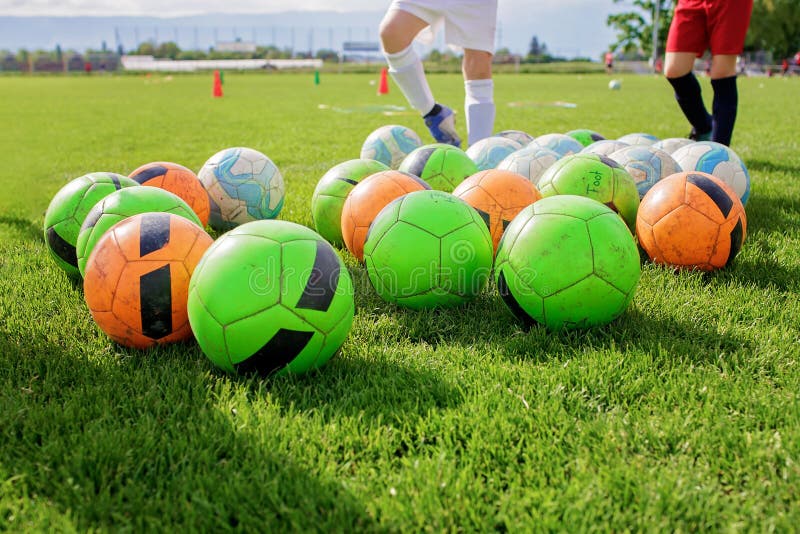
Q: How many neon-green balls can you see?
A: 9